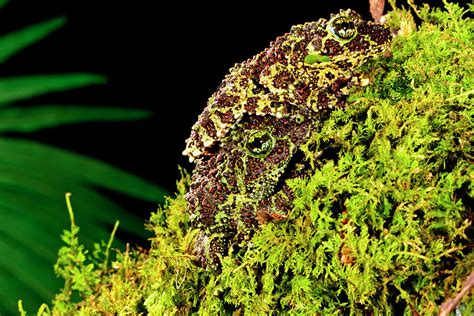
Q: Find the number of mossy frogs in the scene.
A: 2